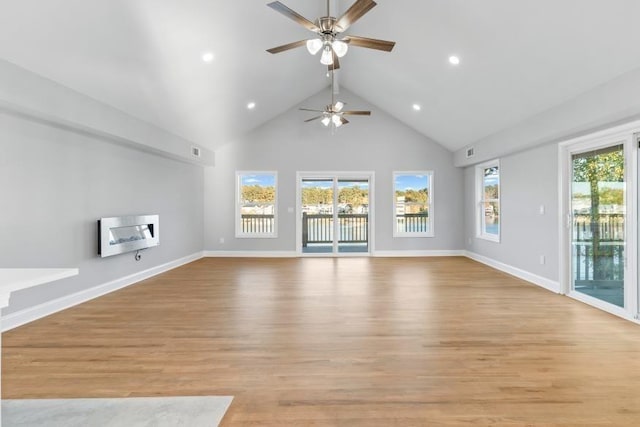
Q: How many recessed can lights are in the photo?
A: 4